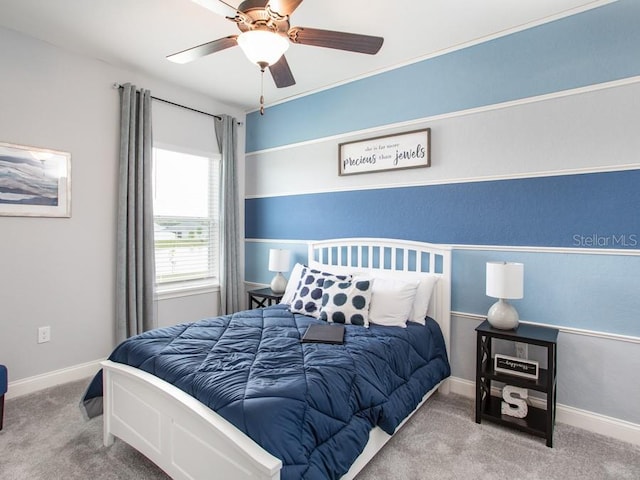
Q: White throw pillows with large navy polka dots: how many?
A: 2